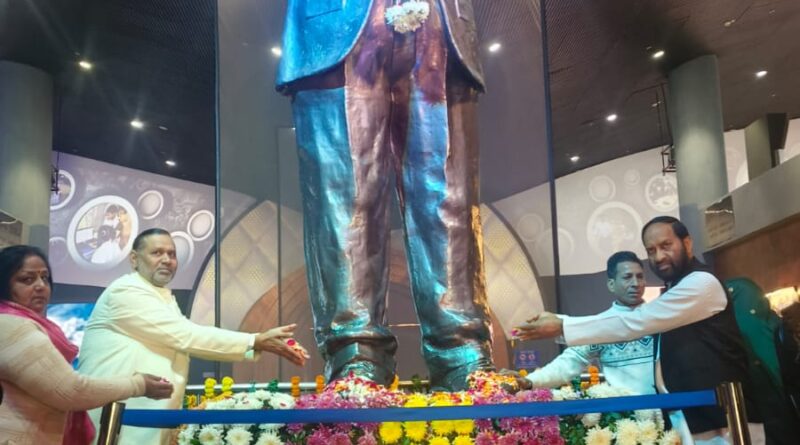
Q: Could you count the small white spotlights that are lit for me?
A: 9